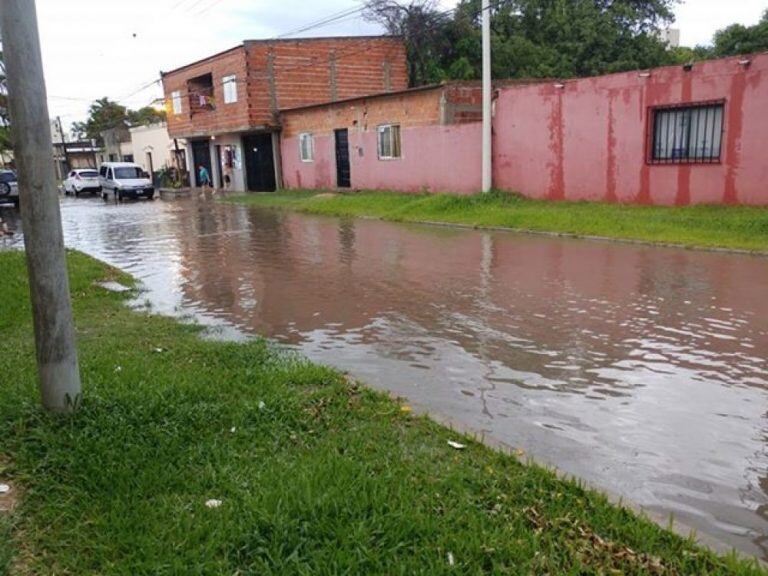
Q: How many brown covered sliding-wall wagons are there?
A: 0